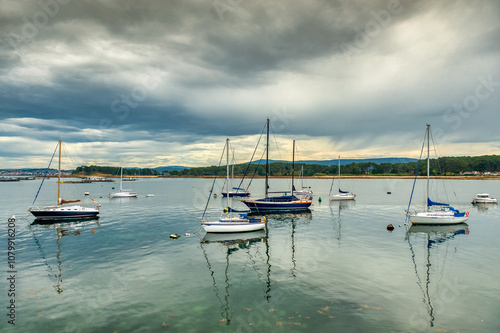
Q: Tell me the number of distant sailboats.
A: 4